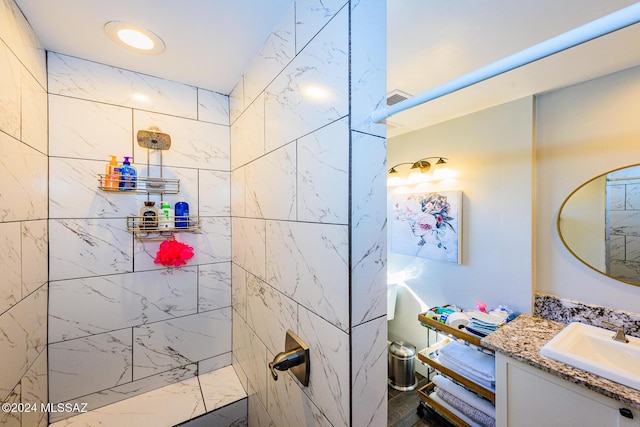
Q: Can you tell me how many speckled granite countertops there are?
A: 1